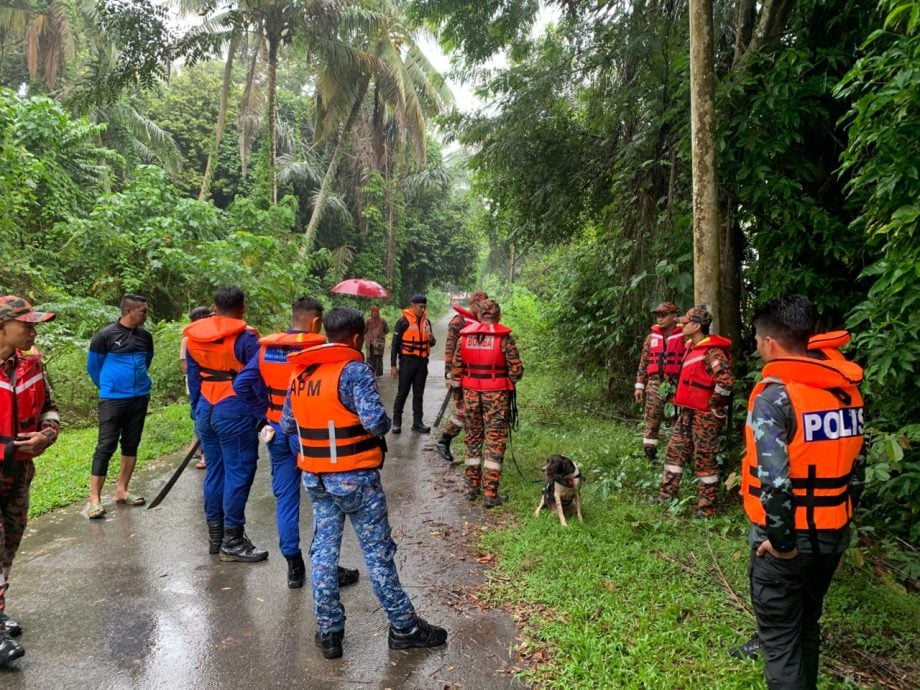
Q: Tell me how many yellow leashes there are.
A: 0